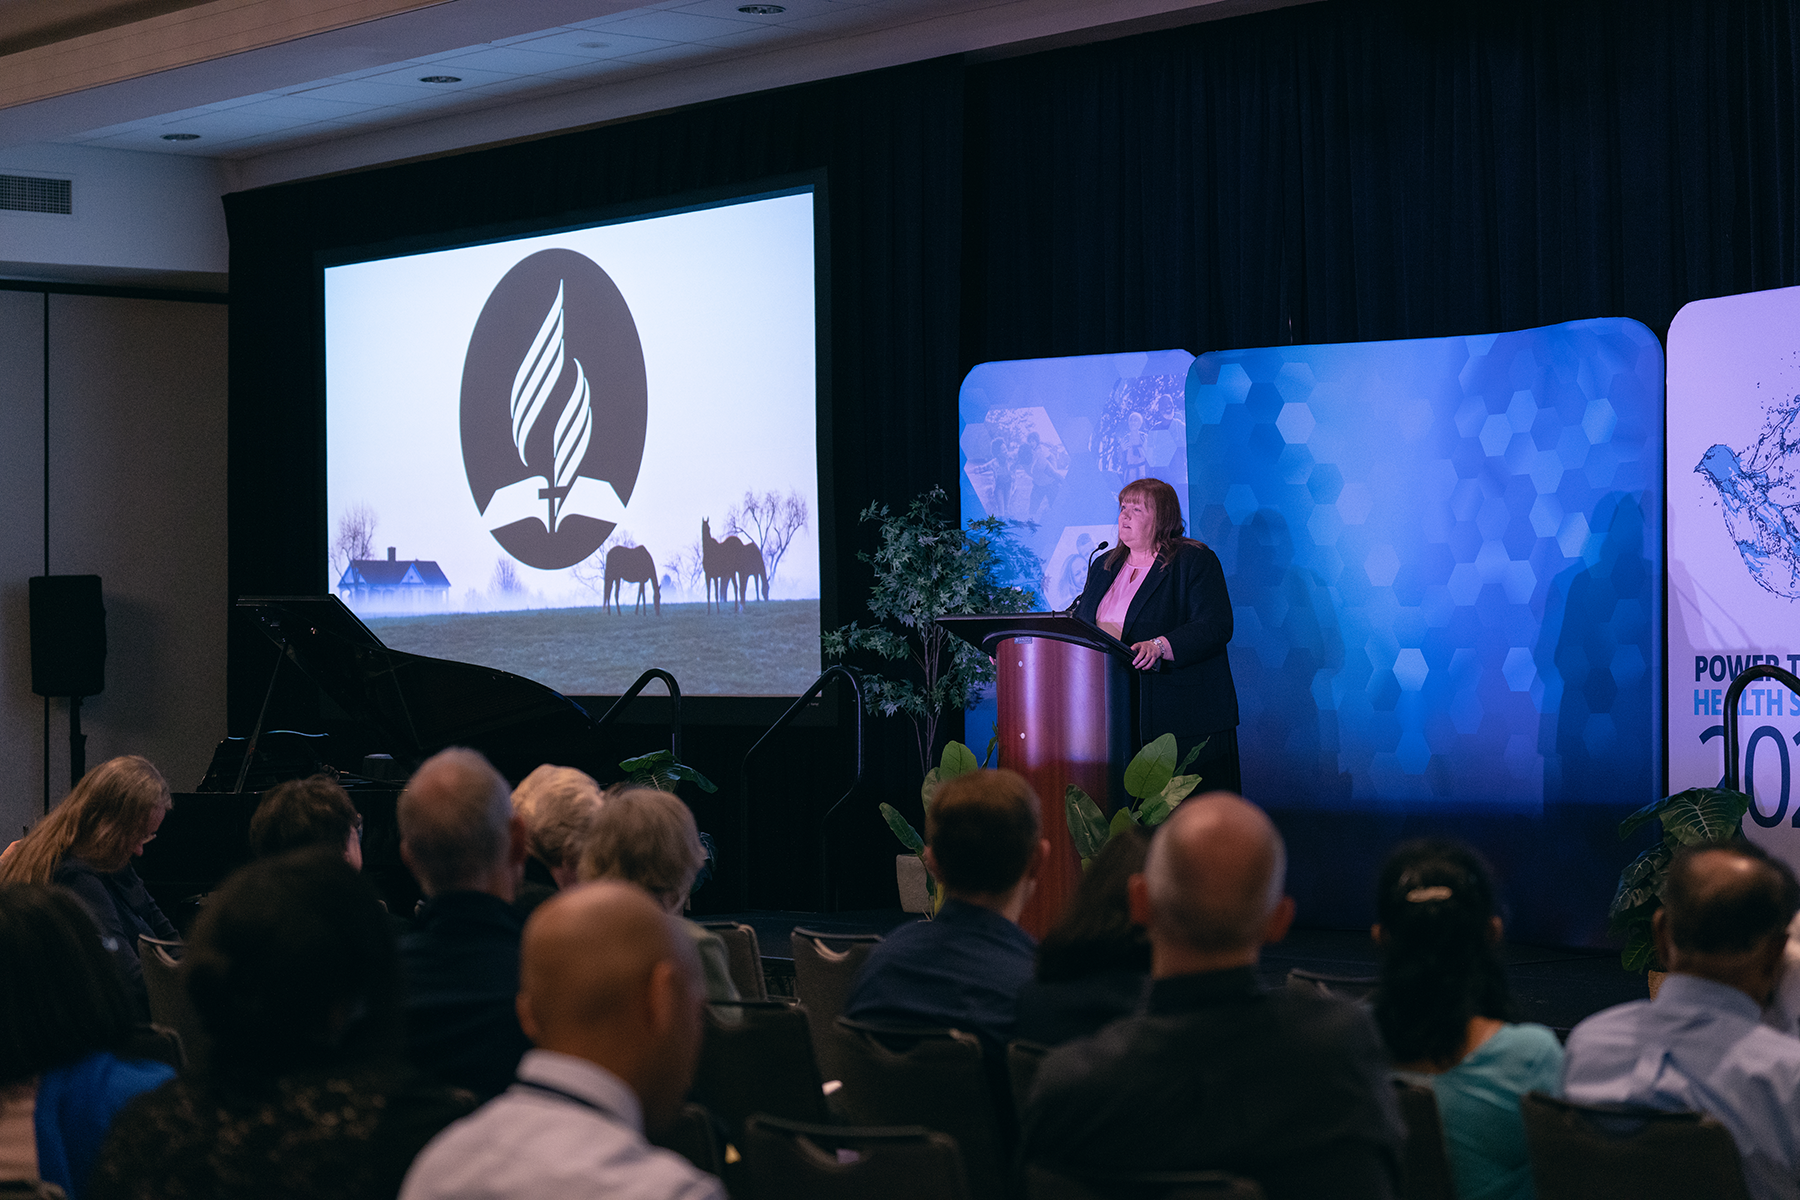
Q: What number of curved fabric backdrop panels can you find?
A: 3